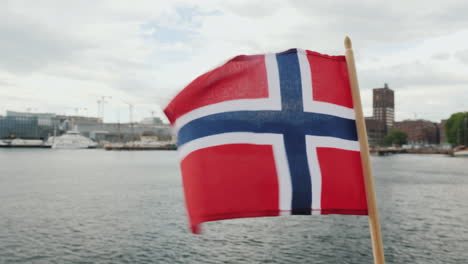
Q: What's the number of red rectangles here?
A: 4